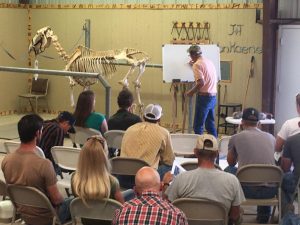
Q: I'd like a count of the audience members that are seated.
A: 11